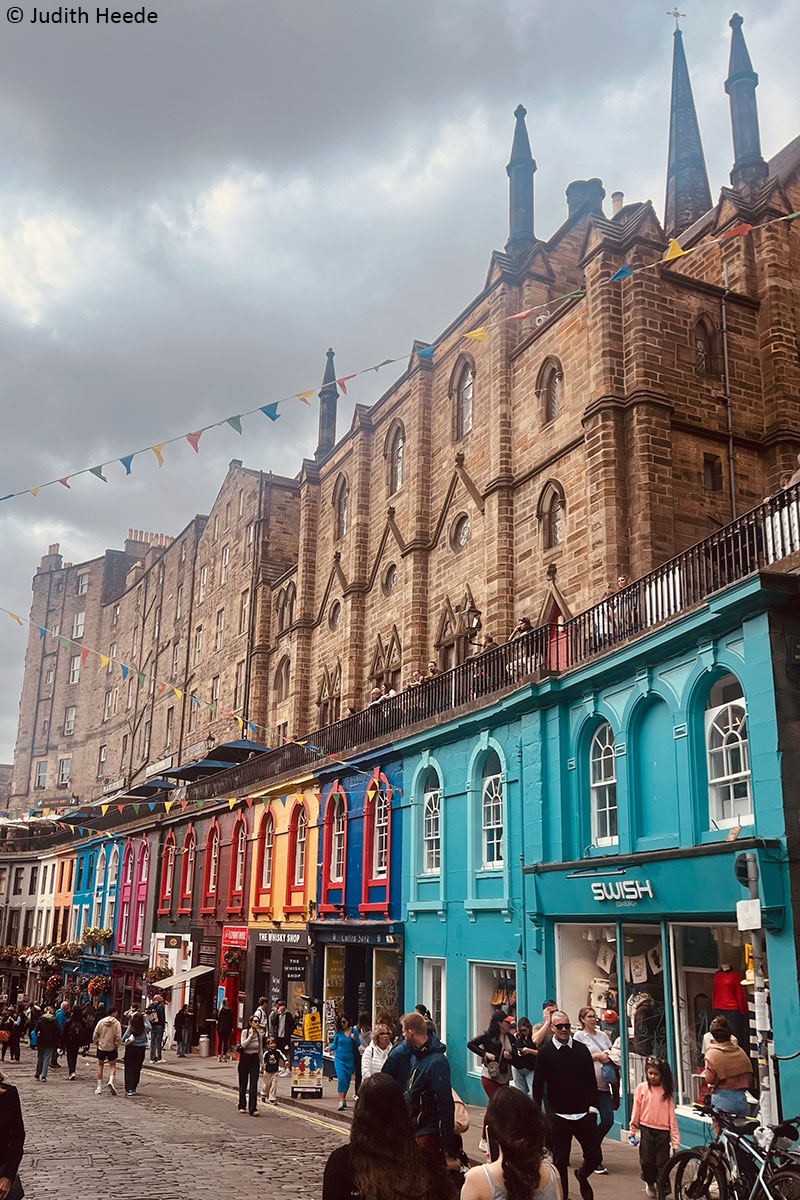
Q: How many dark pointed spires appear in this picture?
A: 4